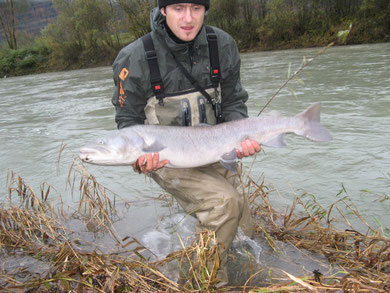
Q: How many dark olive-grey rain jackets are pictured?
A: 1